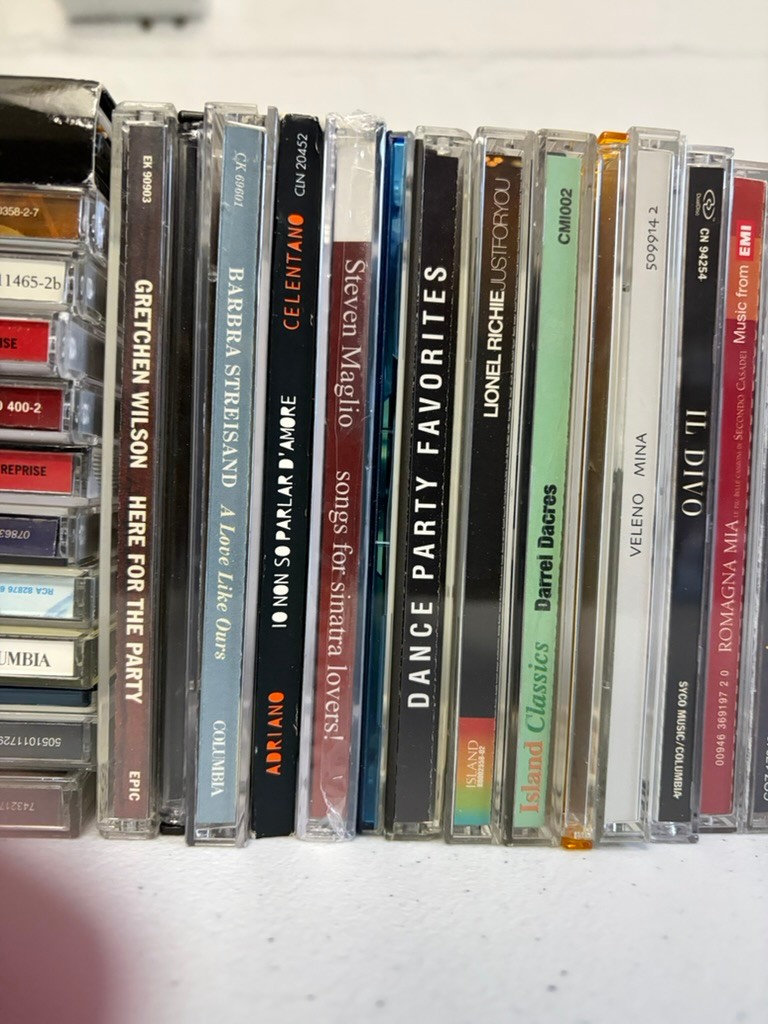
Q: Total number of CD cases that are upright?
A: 14